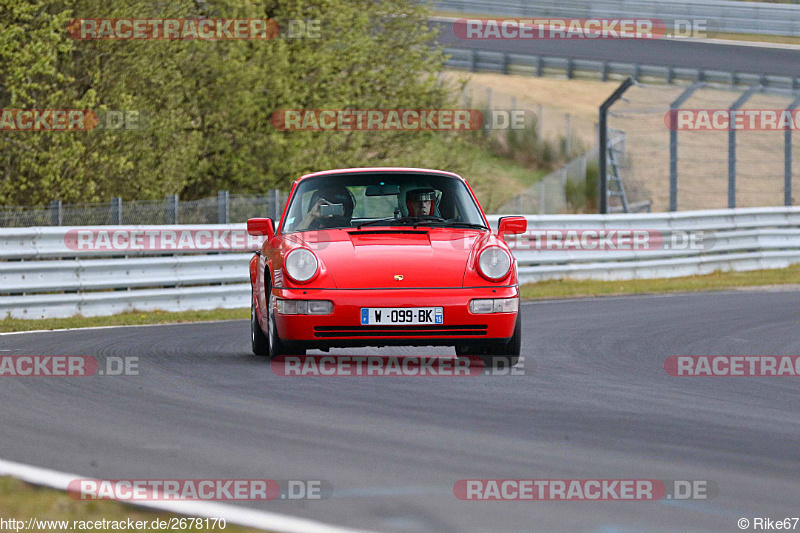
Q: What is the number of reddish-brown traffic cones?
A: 0